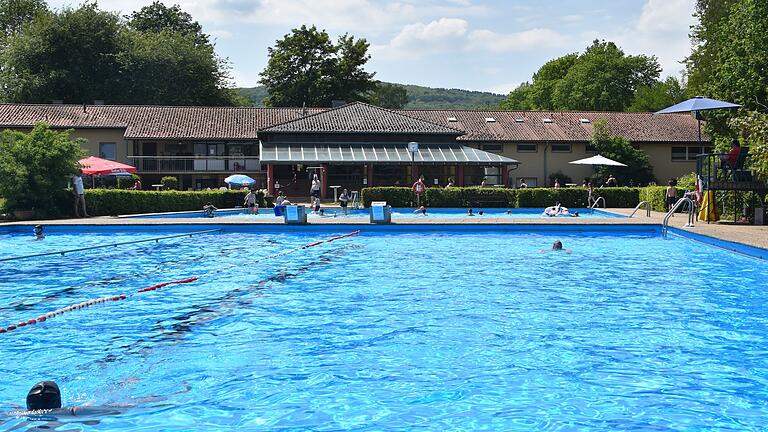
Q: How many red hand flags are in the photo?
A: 0